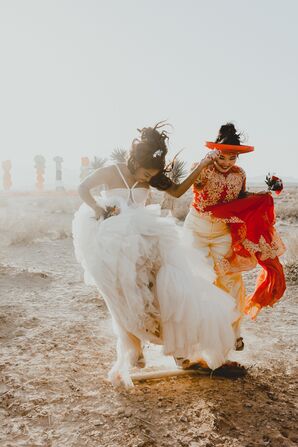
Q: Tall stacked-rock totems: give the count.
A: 4